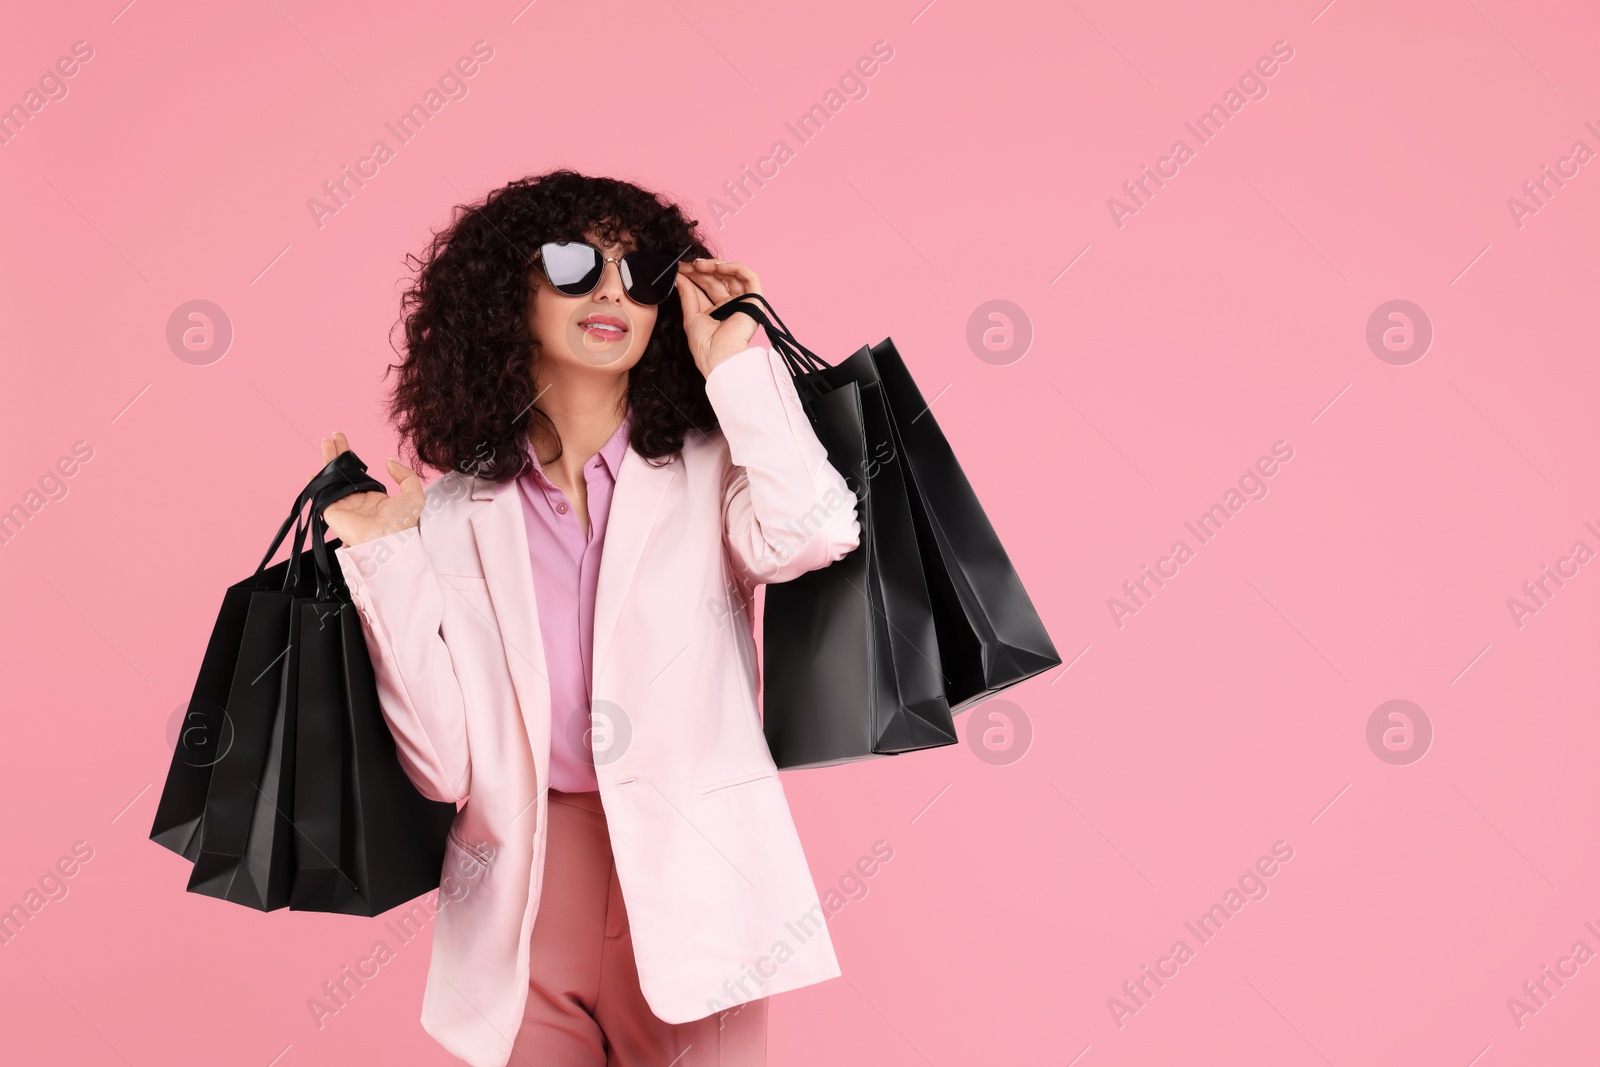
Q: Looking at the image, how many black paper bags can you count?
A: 5